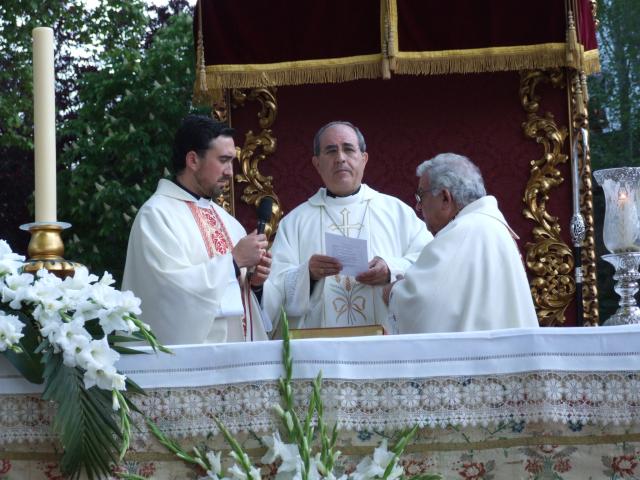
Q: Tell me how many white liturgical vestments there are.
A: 3